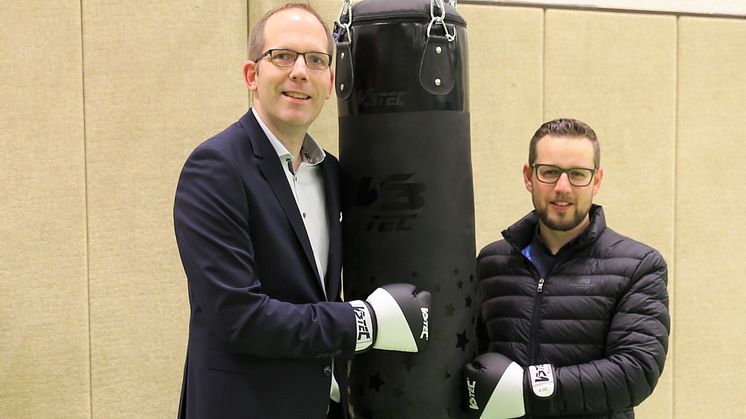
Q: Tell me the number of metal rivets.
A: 4